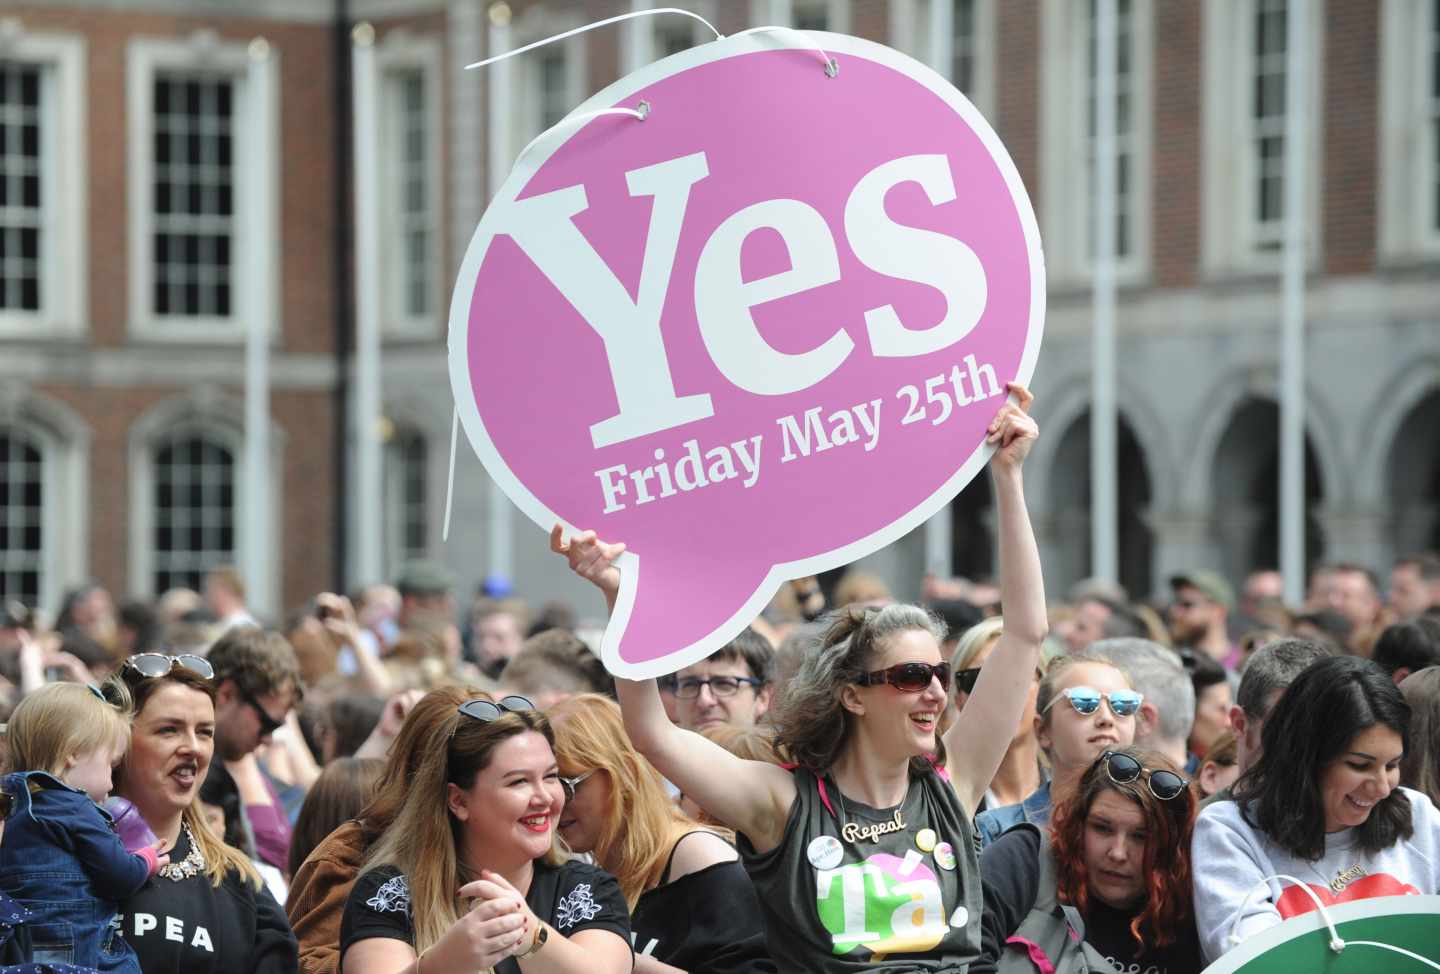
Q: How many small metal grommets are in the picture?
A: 2